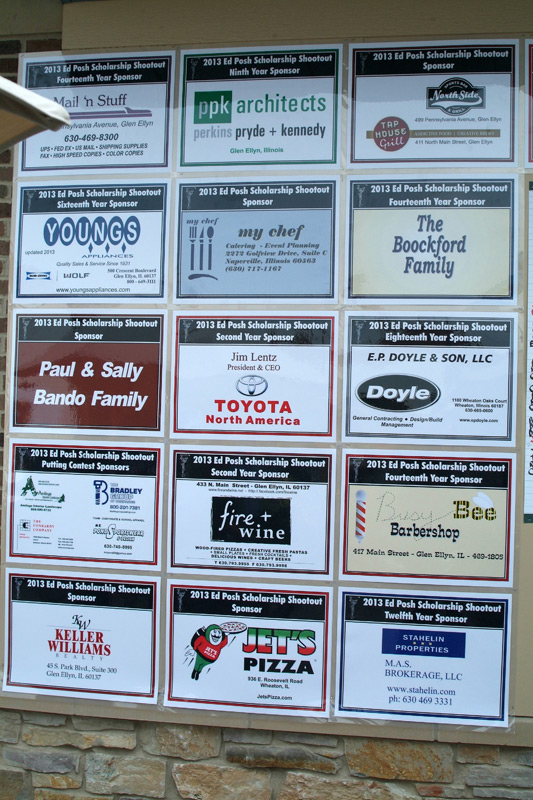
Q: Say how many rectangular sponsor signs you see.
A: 15